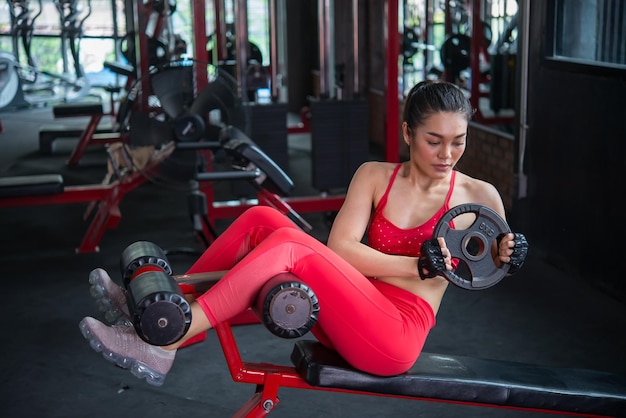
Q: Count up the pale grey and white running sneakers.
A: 2